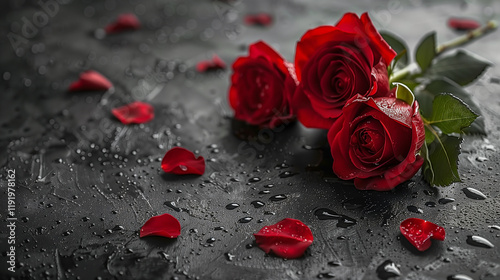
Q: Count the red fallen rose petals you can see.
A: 10